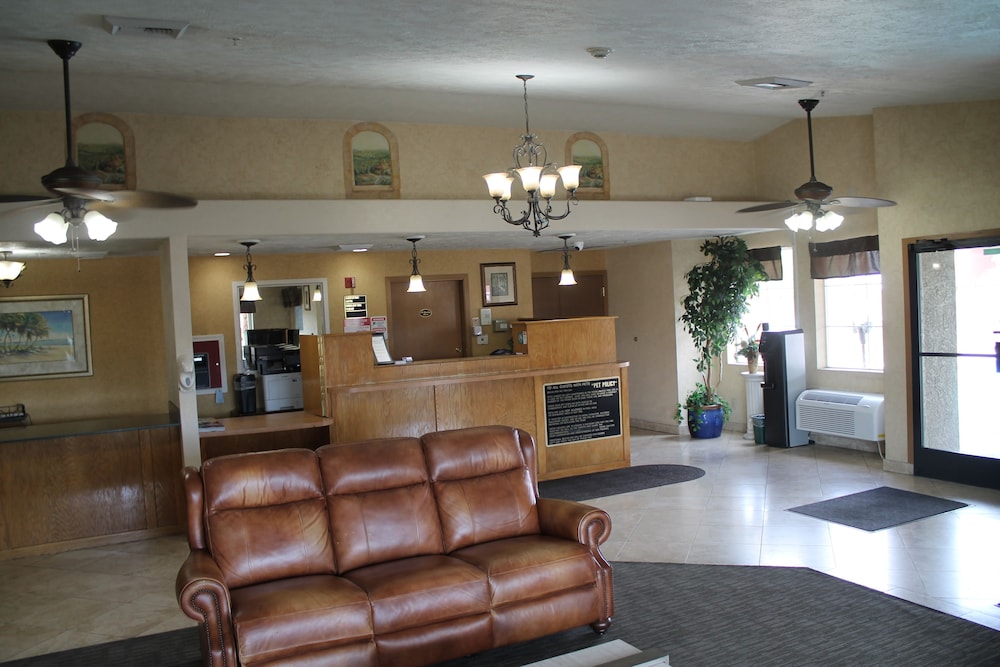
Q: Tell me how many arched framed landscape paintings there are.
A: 3